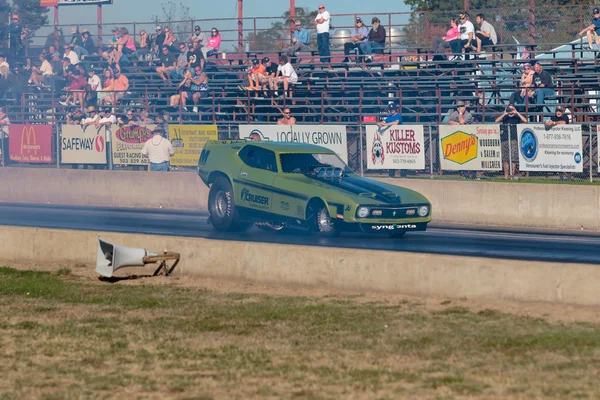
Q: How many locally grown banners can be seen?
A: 1